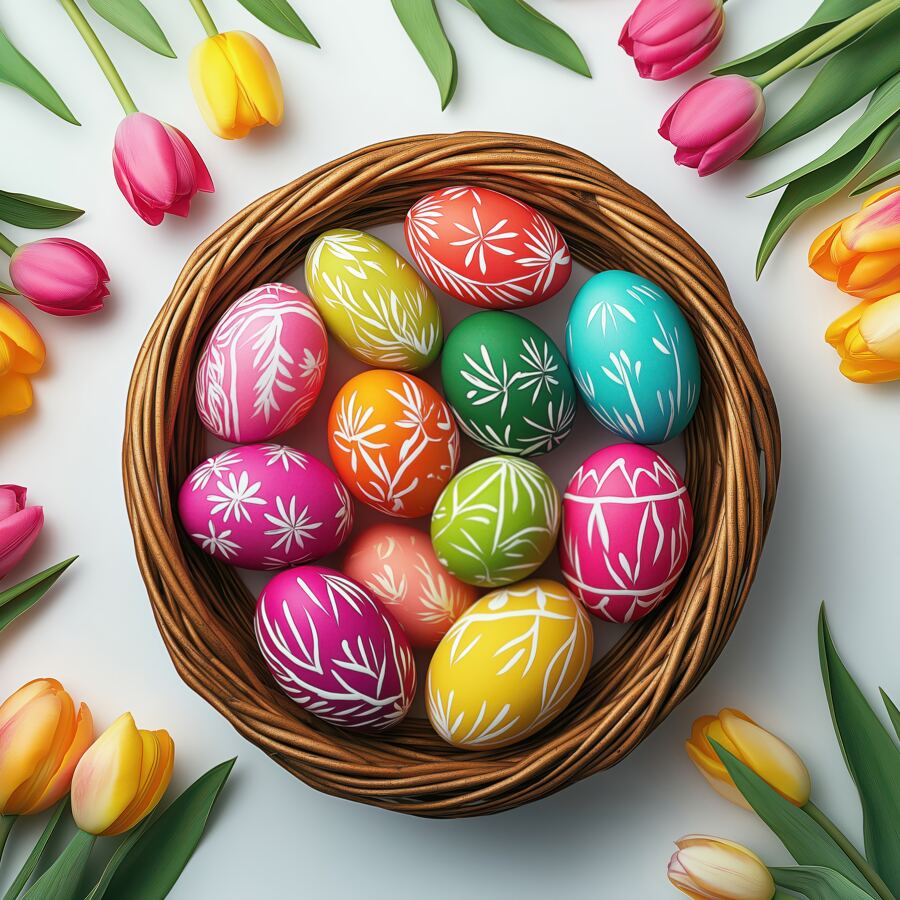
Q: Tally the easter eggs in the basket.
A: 12